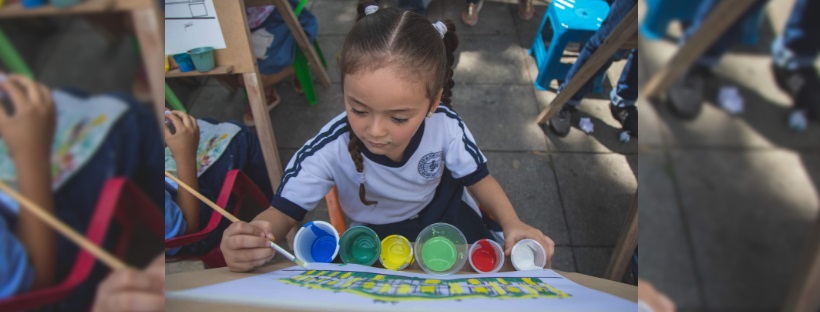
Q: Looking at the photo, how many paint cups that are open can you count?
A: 6